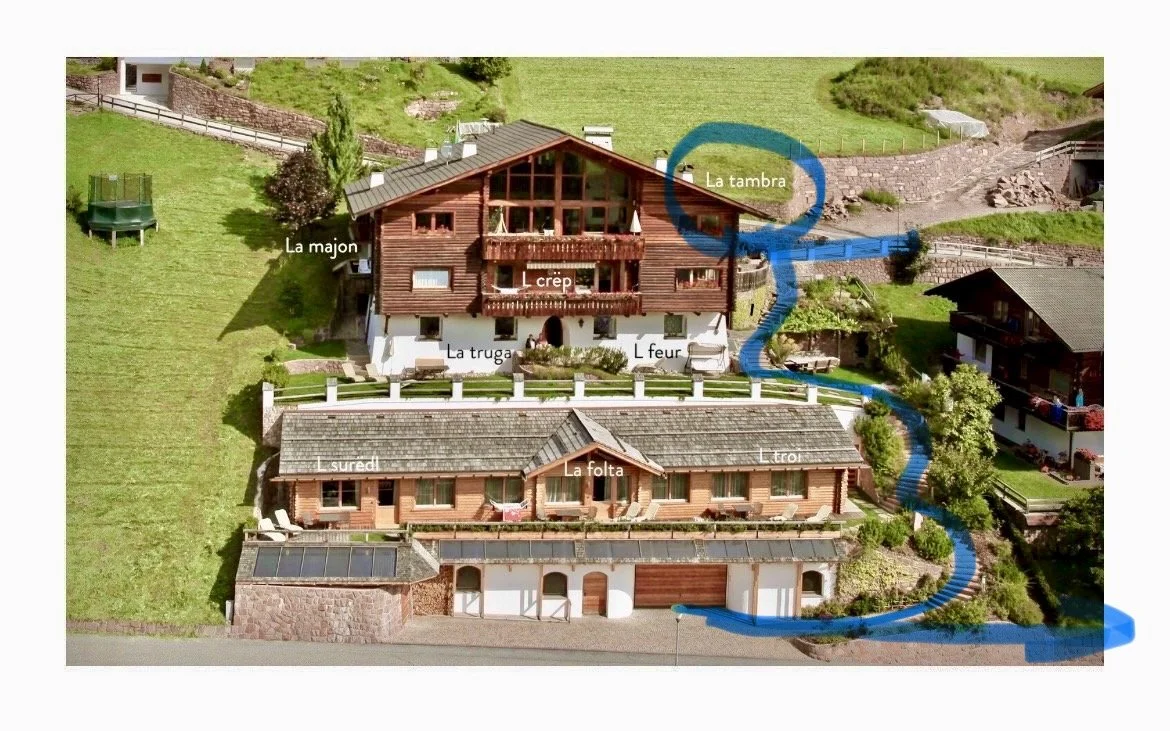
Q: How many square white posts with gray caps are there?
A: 11